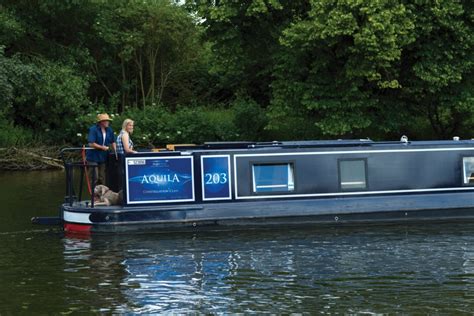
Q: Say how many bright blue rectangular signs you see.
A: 2